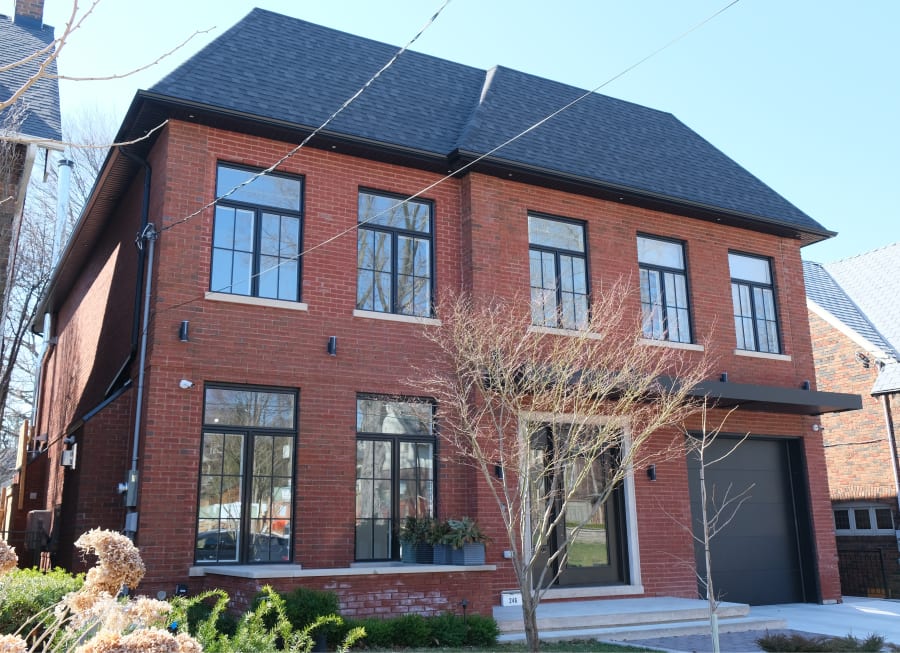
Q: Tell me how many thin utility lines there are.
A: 2